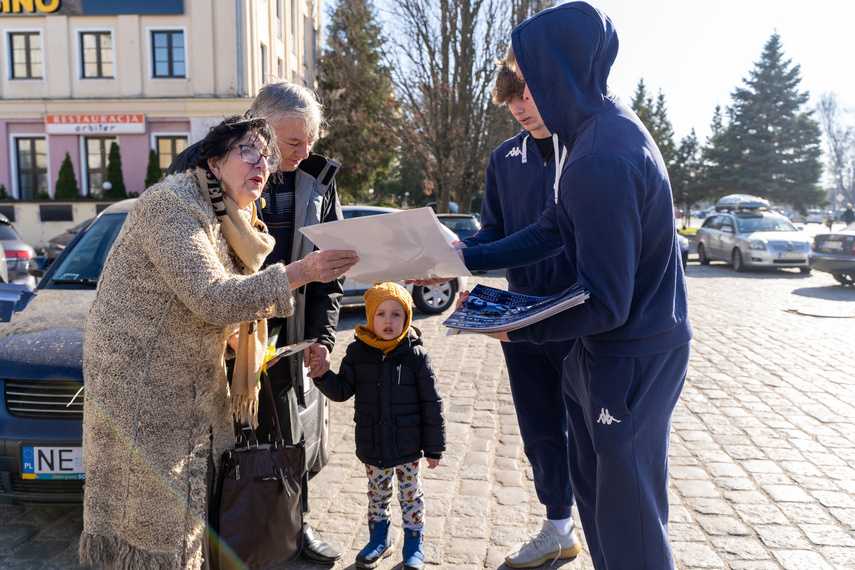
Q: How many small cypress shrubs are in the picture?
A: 3